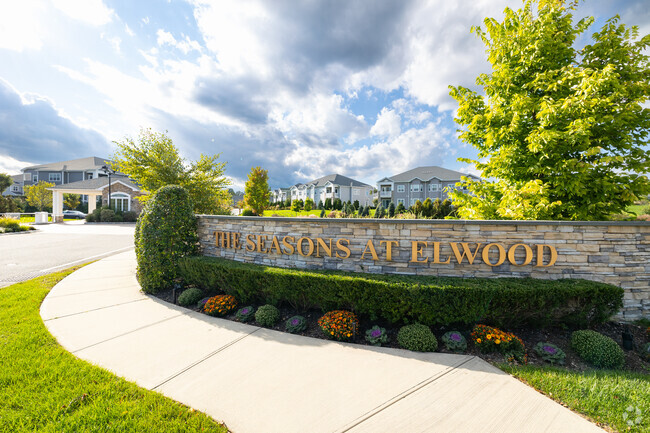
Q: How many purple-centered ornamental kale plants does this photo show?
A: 6